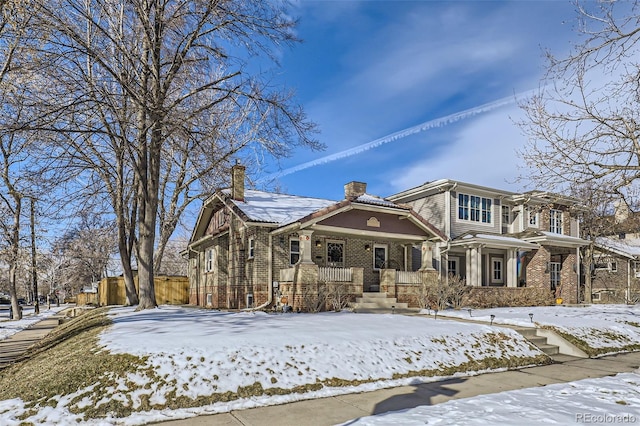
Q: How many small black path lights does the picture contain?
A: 6